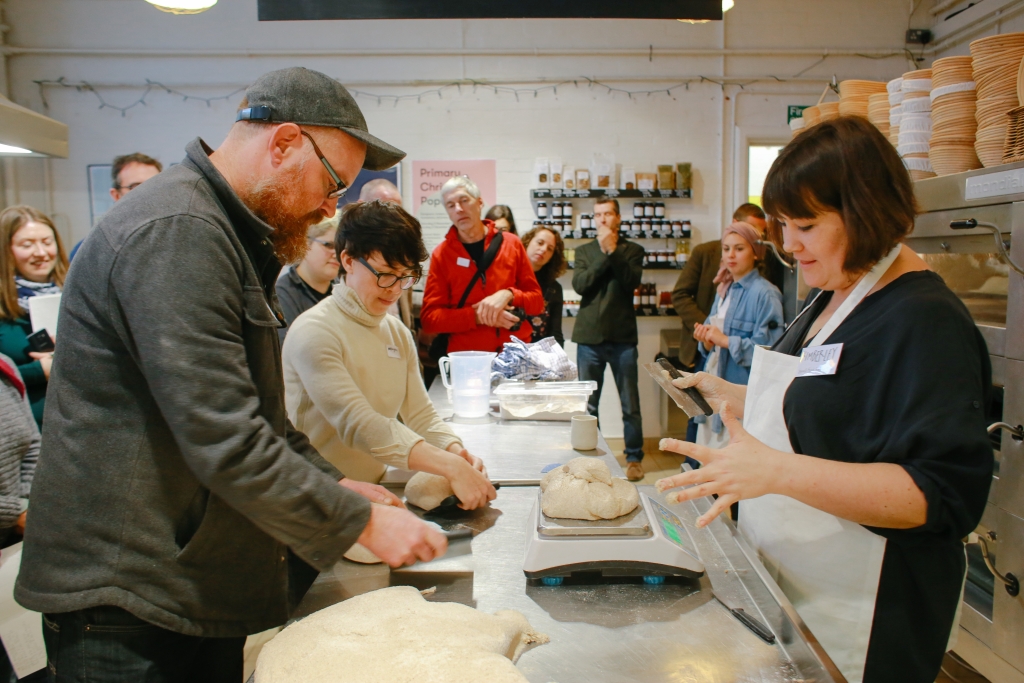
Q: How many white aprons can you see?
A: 2